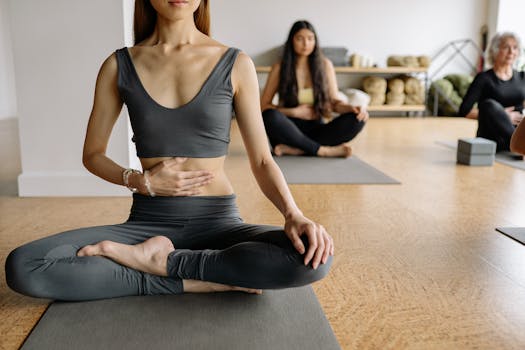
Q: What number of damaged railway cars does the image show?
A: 0